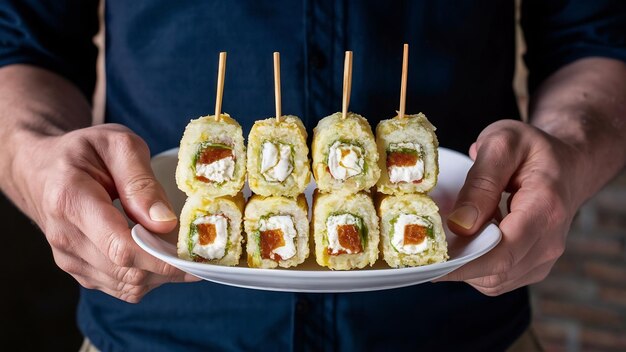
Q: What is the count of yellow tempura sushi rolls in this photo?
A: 8